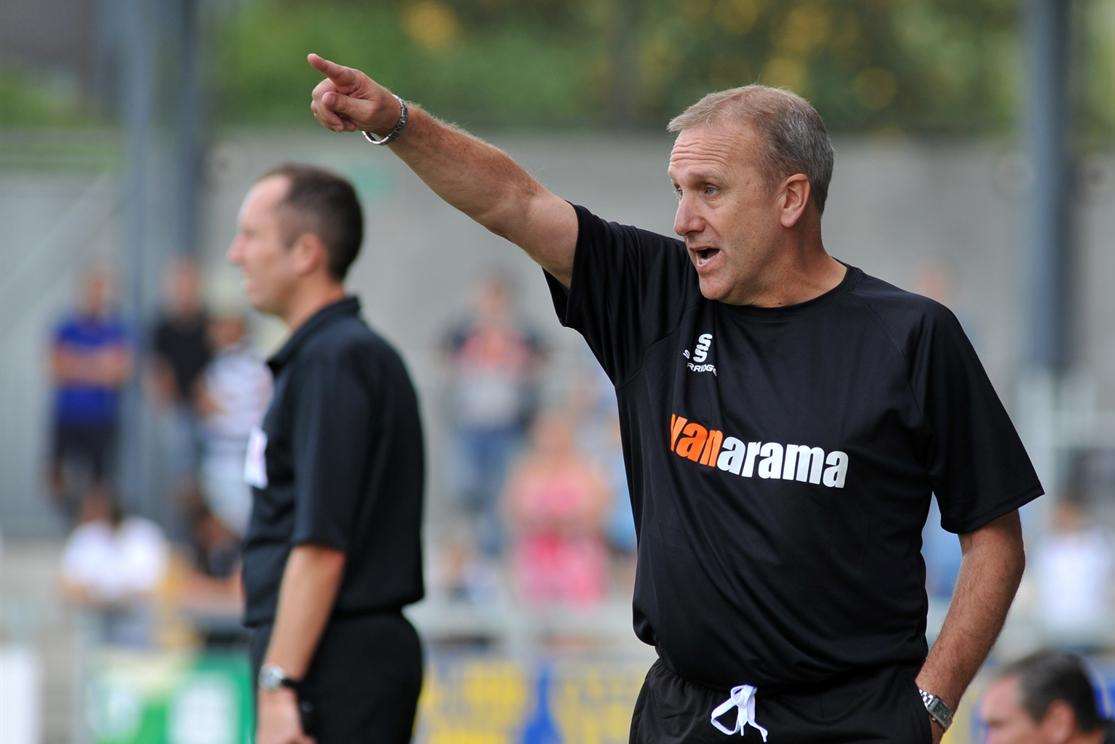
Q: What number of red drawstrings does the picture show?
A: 0